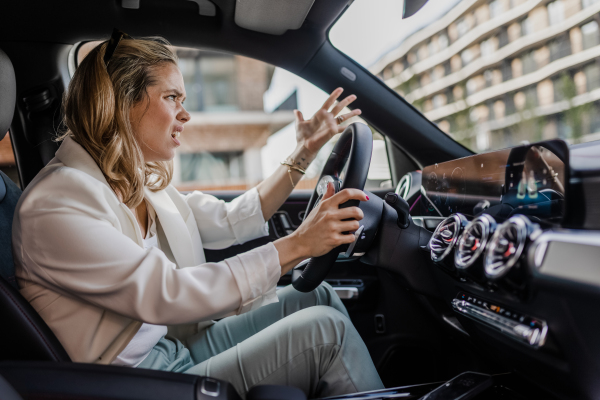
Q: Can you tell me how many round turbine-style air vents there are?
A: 3